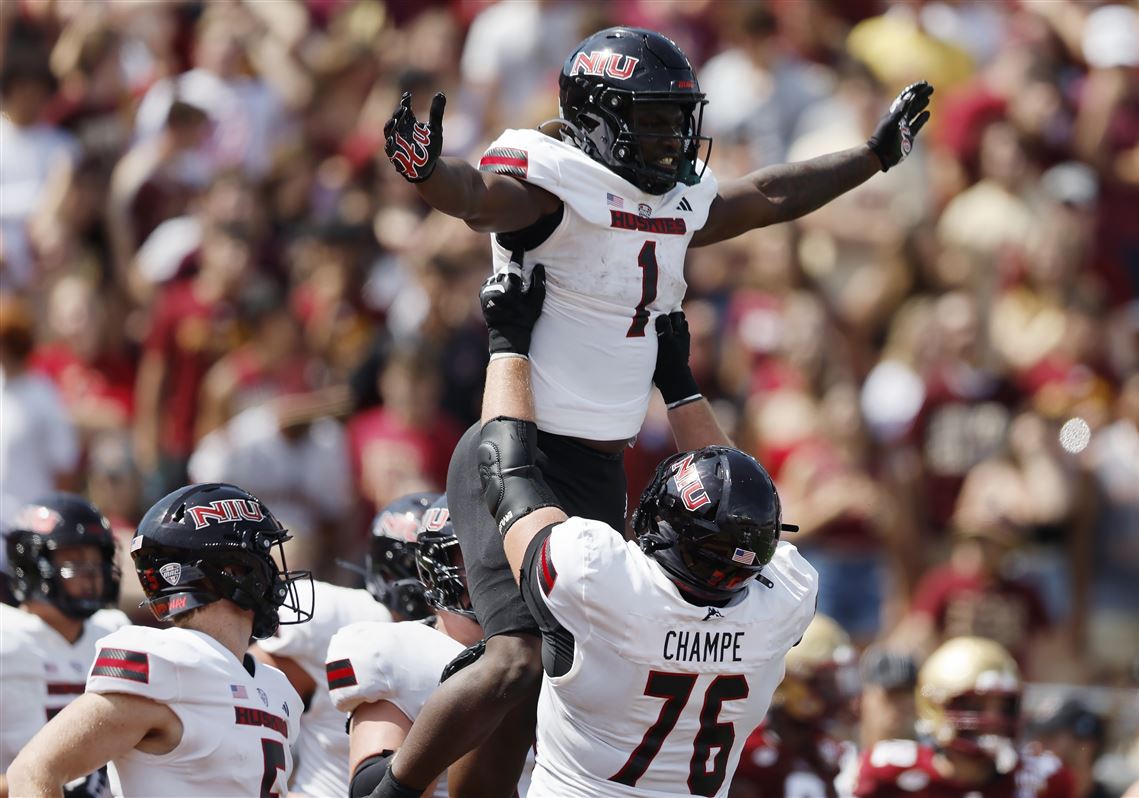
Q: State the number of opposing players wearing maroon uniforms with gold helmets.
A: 2